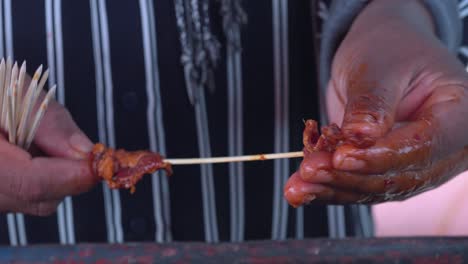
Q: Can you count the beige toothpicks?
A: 12